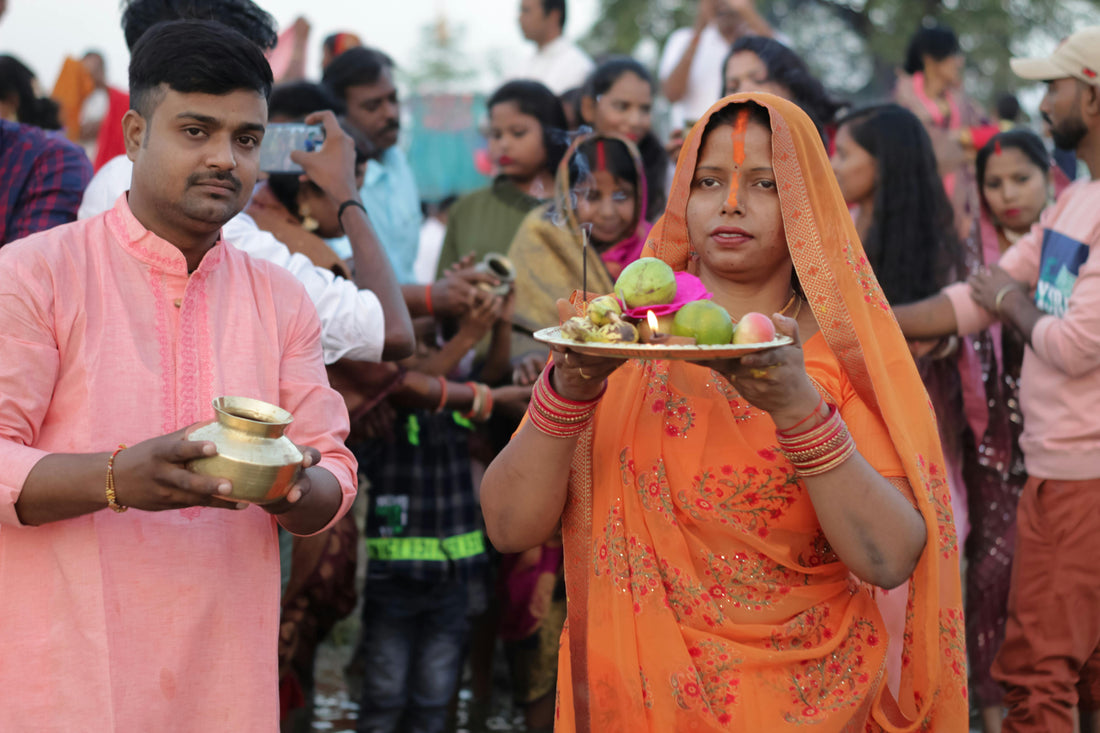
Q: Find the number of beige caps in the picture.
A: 1